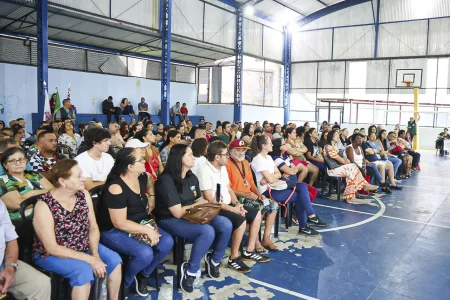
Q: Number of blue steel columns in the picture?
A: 4